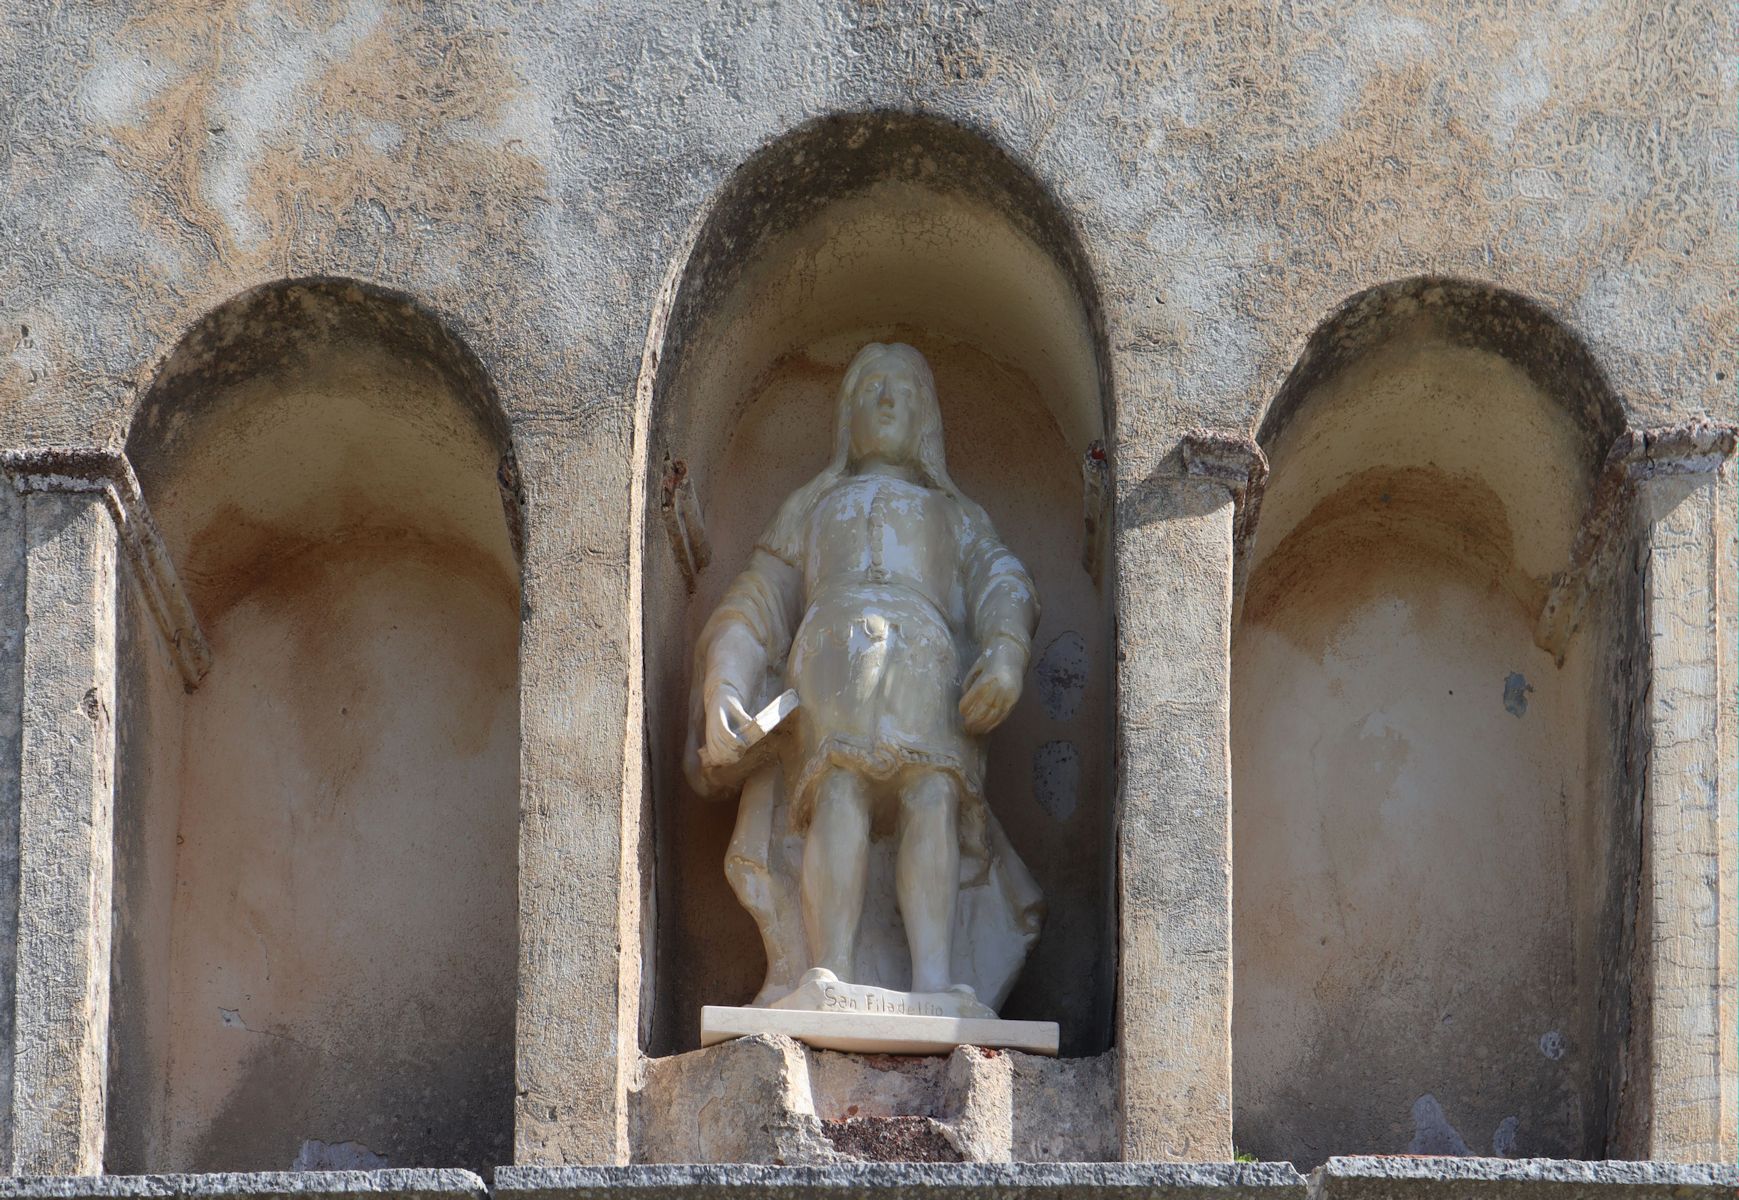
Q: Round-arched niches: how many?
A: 3